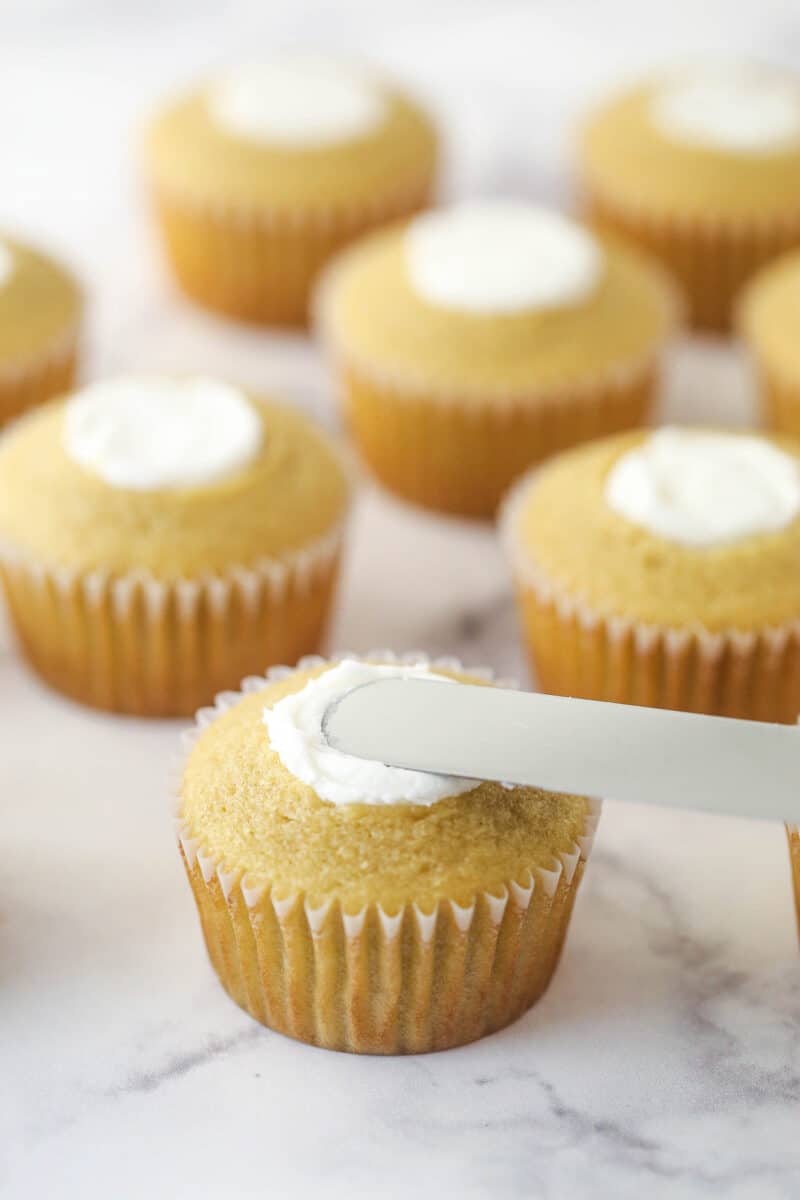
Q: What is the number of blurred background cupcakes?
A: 7